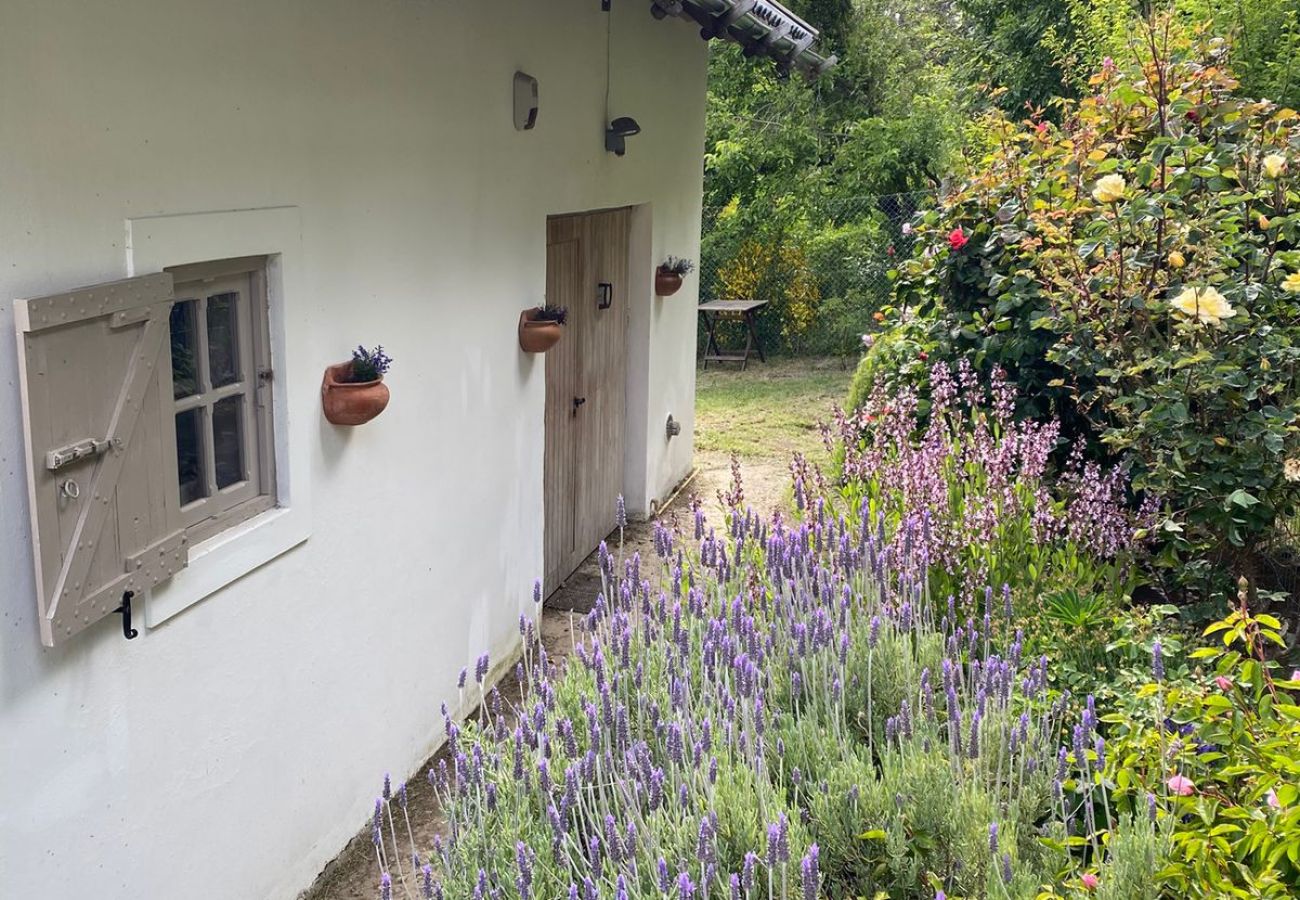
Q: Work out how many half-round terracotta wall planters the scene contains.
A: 3